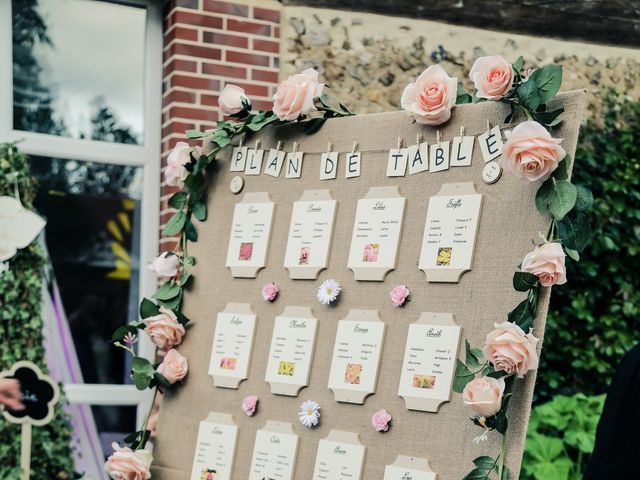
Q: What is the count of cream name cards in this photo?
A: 12